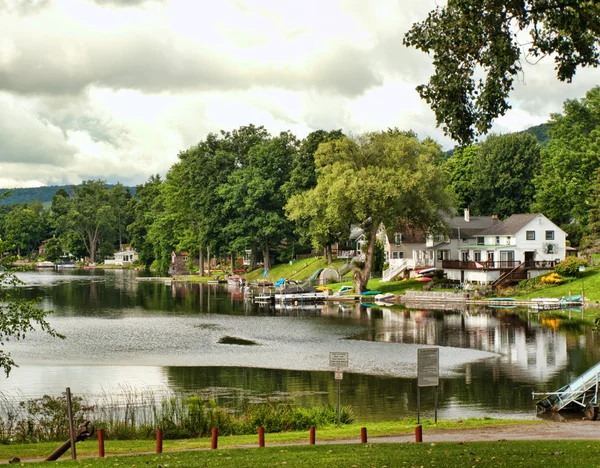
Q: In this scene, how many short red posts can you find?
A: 7